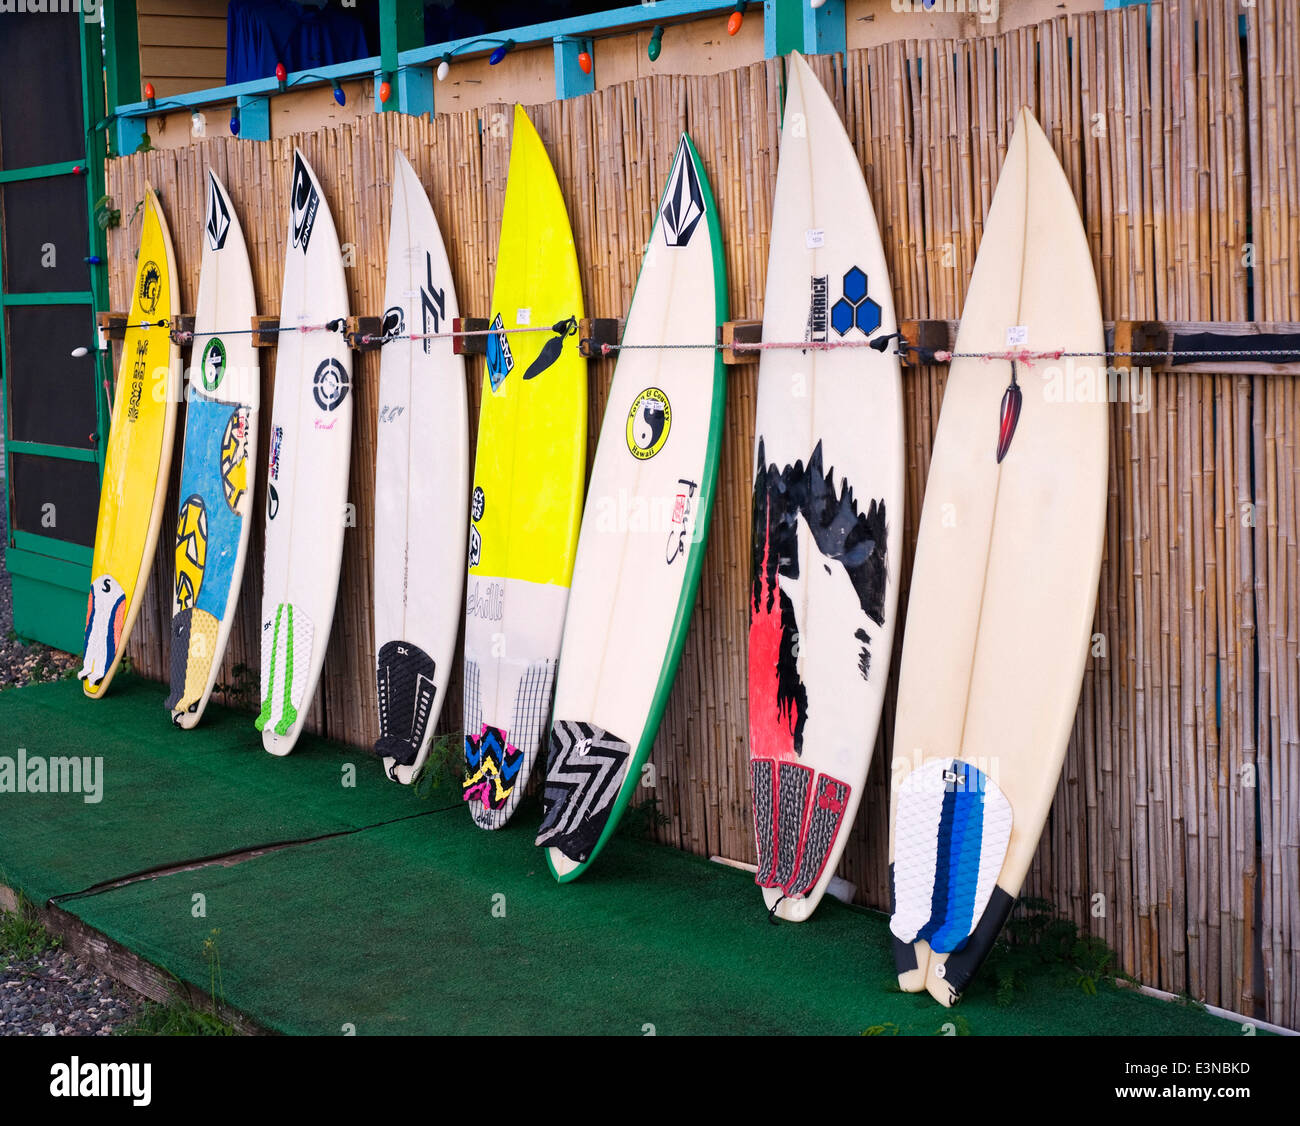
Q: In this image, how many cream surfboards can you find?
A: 1